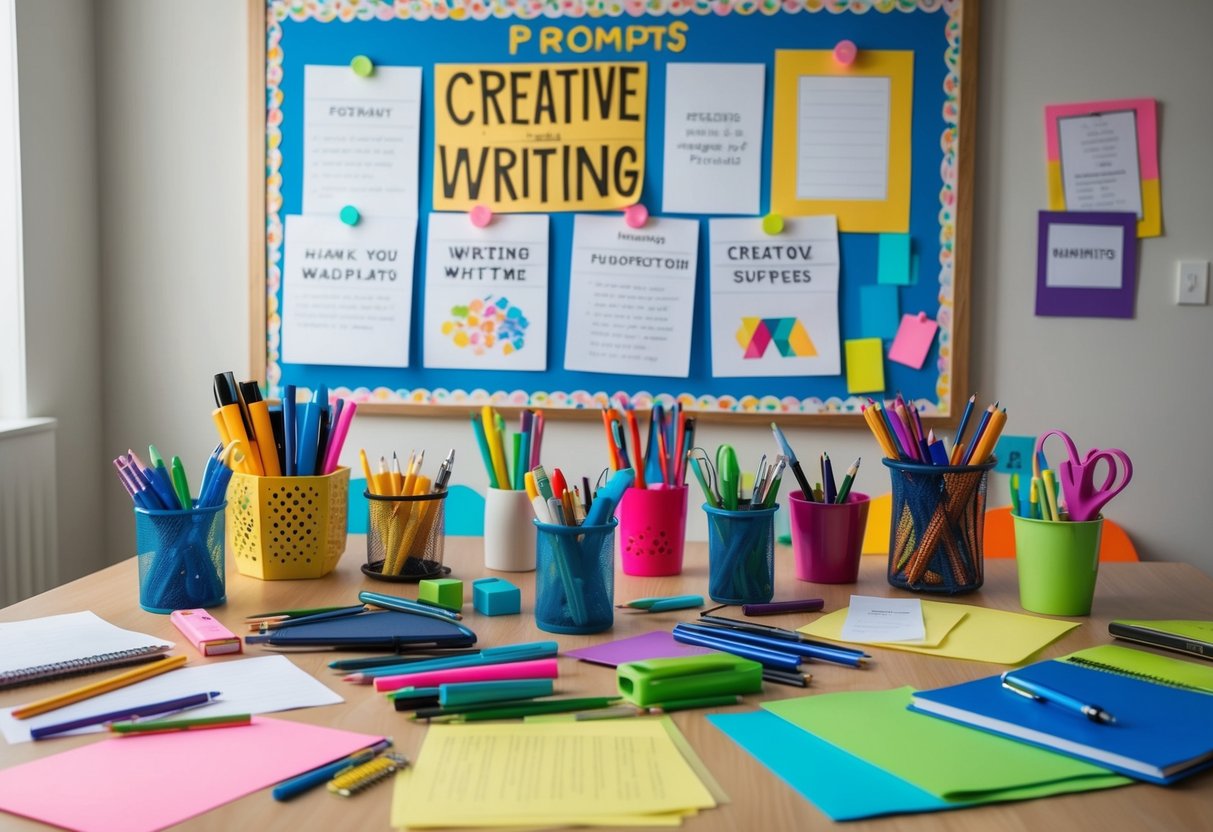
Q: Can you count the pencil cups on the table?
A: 10